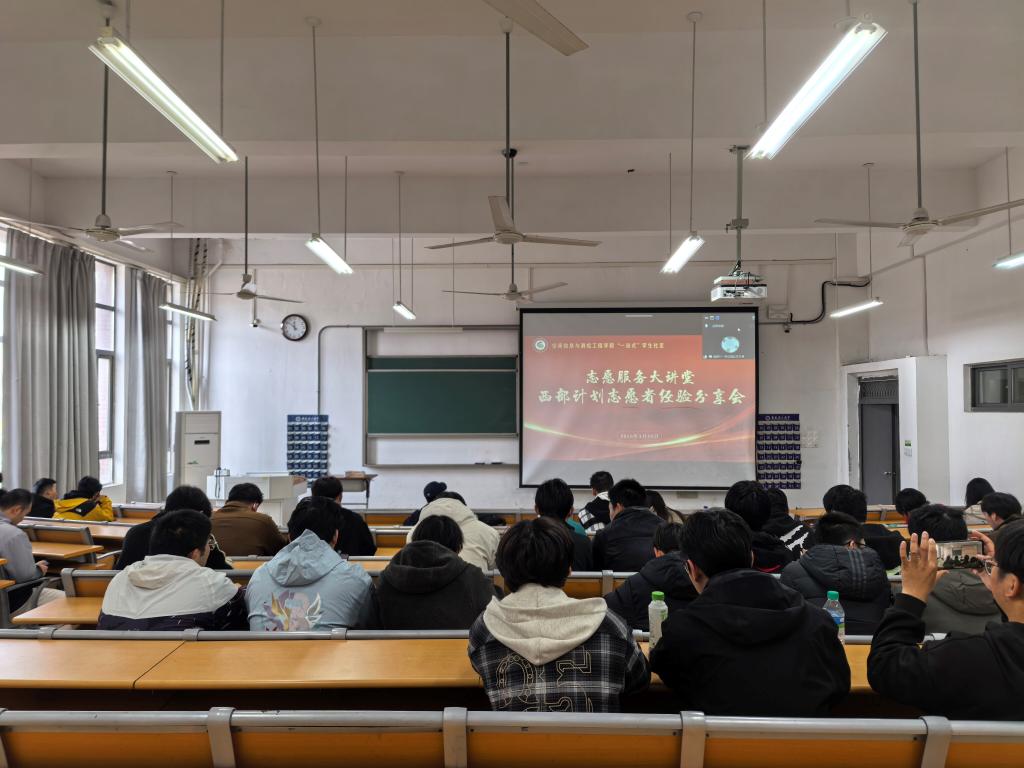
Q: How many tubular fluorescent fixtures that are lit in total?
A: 9